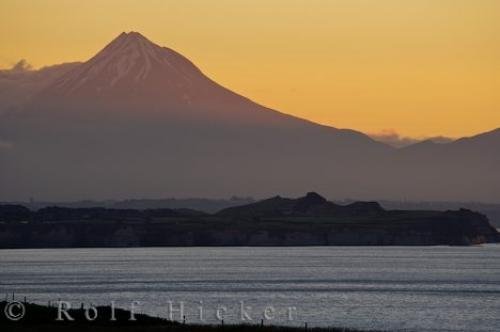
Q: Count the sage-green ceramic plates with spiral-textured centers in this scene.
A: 0